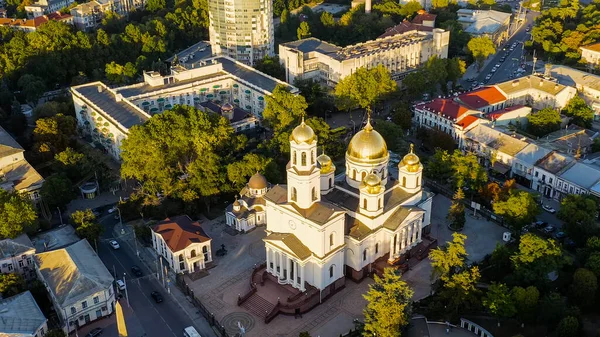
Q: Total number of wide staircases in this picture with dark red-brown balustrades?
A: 2